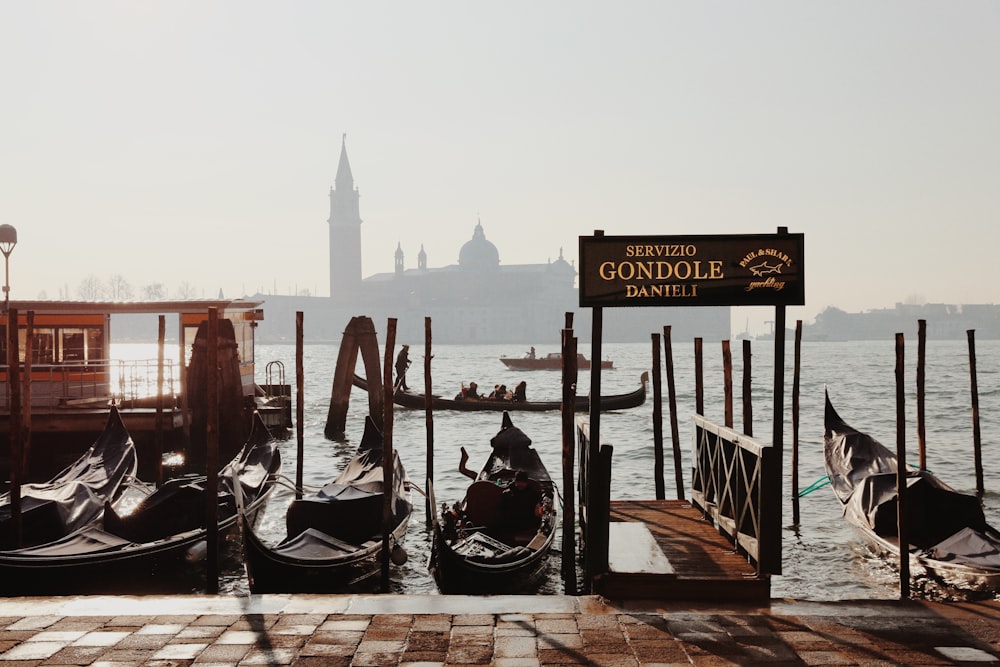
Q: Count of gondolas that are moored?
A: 5